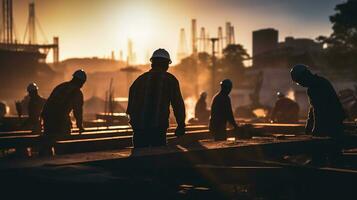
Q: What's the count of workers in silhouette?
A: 7